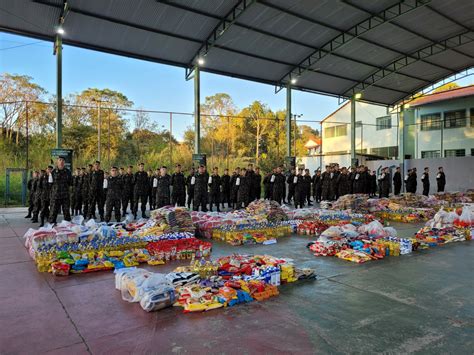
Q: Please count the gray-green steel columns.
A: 5